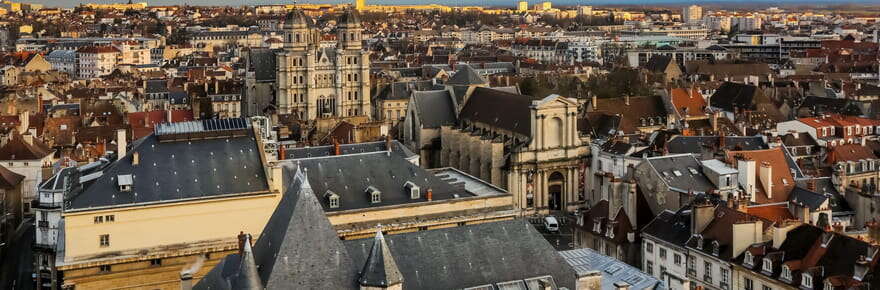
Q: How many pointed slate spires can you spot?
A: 3